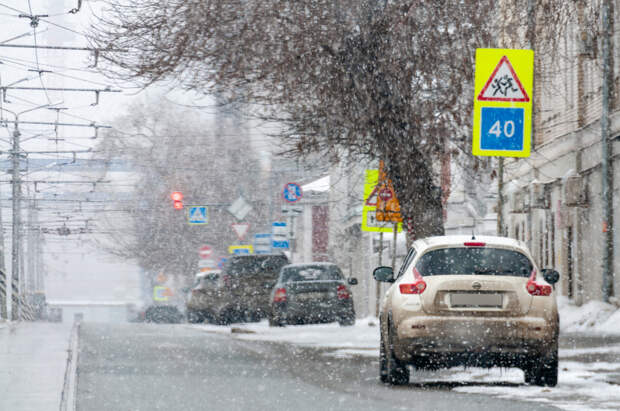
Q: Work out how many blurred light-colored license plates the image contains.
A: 1